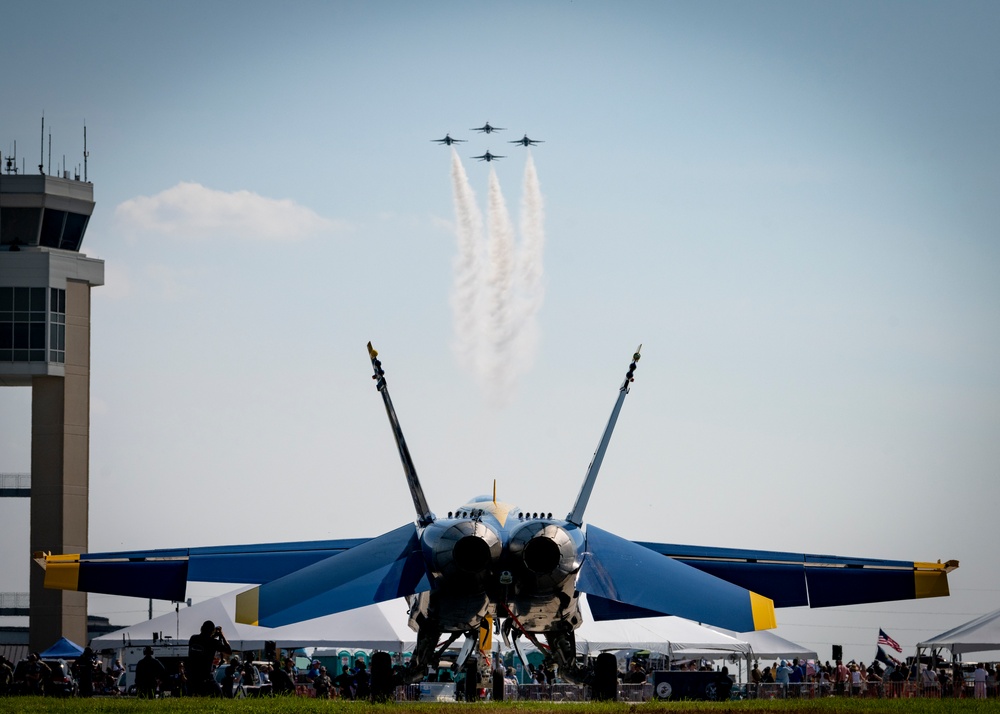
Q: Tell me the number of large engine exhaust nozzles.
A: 2